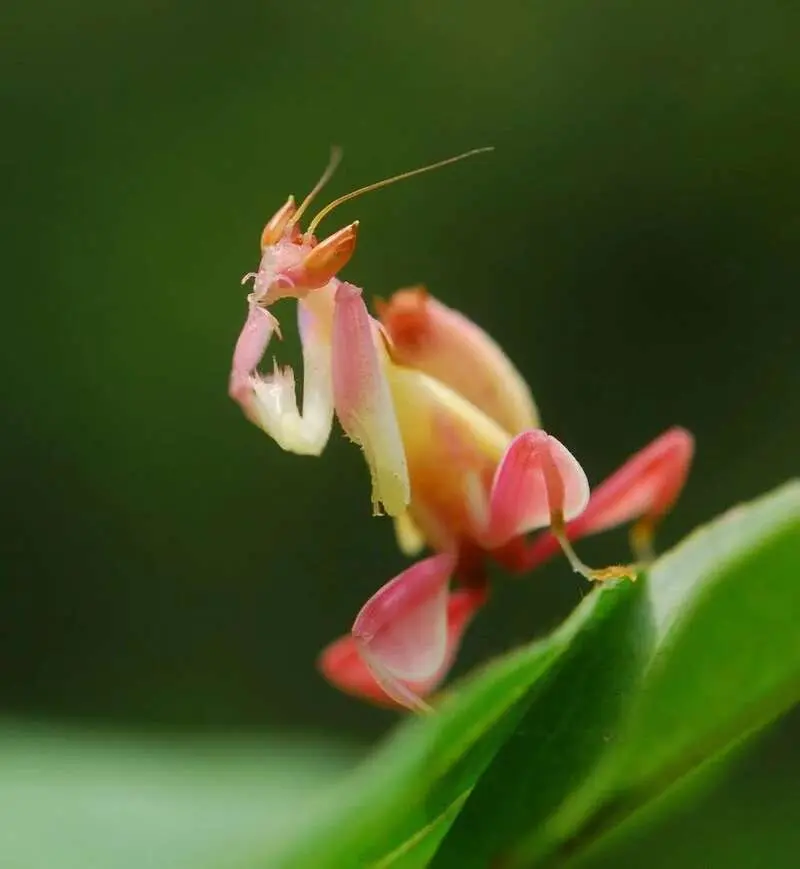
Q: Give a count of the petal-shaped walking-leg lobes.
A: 4